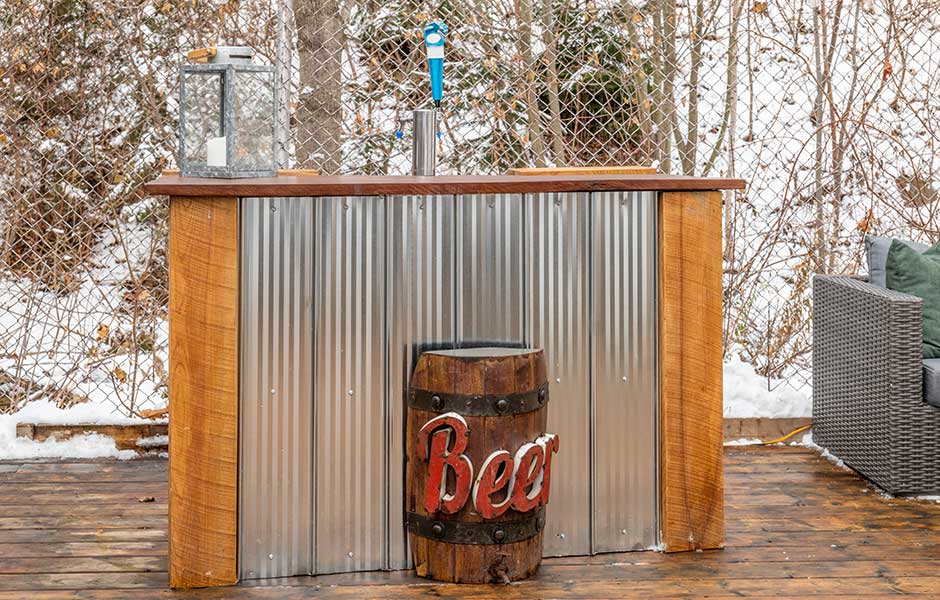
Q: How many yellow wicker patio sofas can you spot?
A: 0